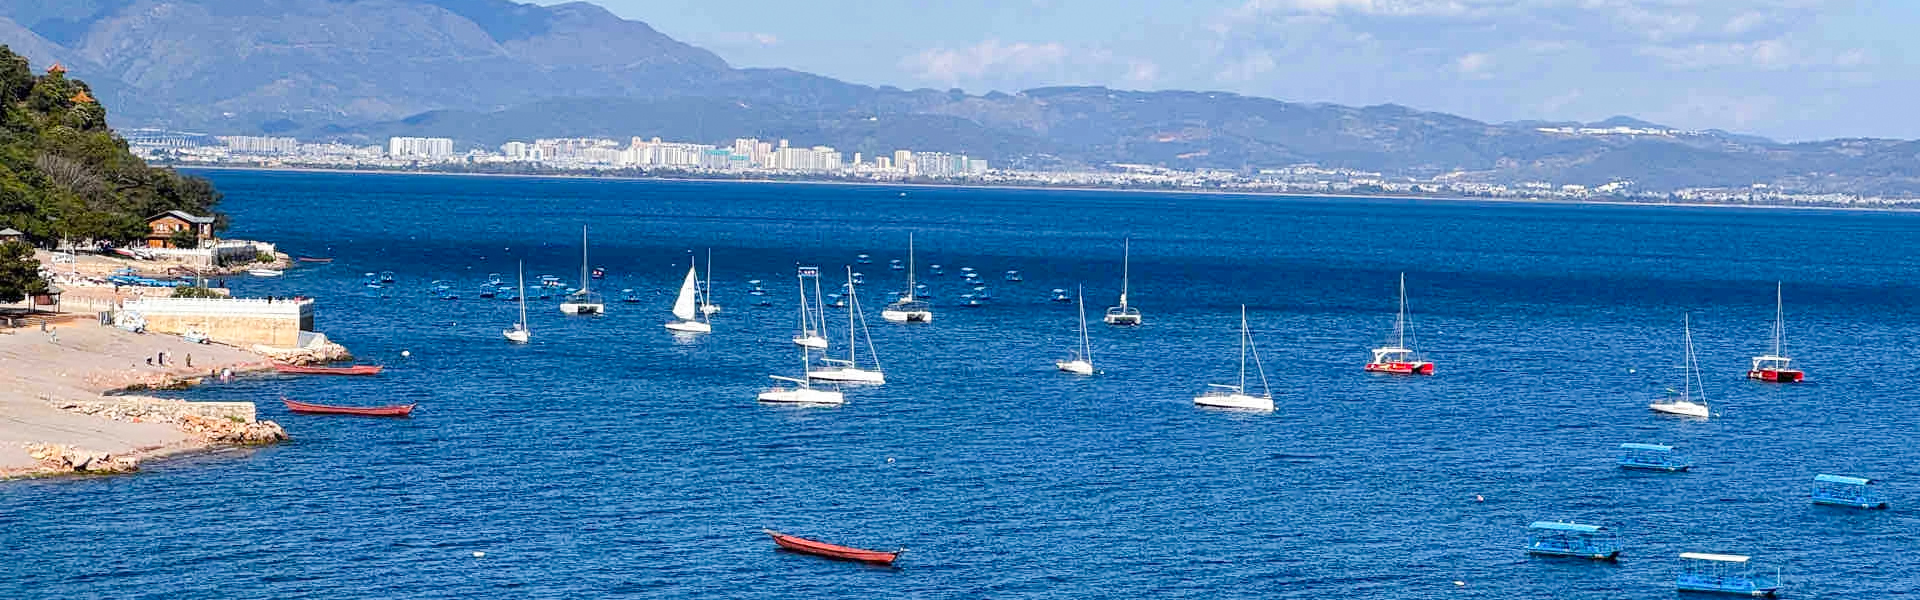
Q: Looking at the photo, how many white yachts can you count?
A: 12